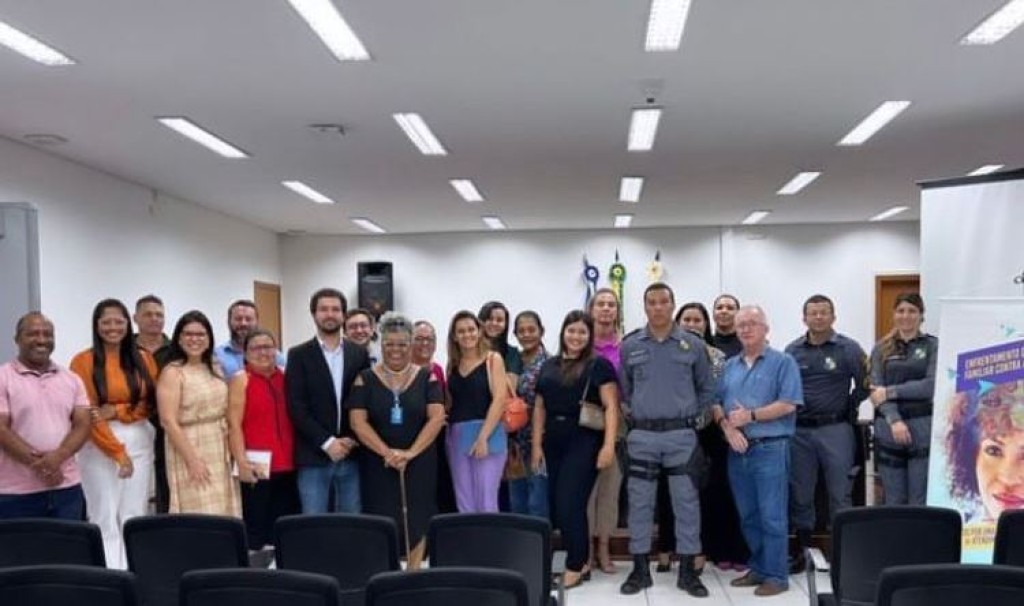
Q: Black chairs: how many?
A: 10